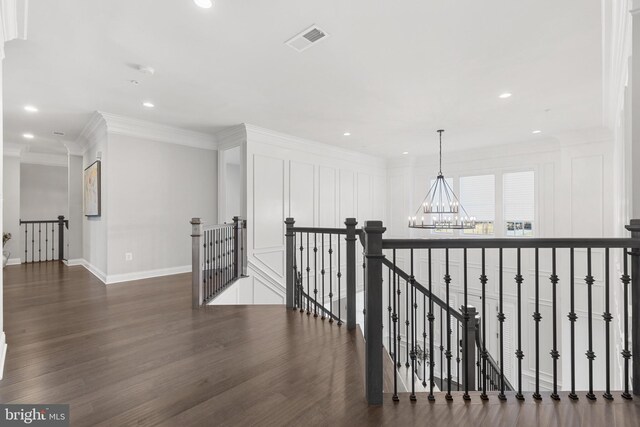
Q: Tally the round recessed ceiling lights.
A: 8